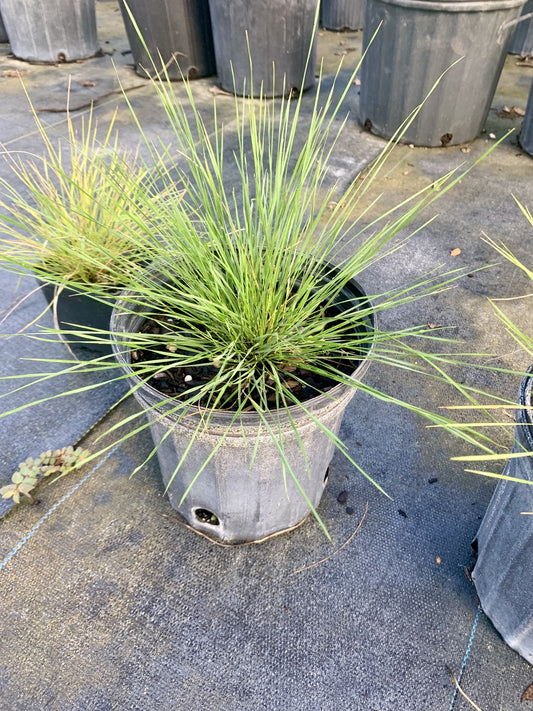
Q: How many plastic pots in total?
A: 11